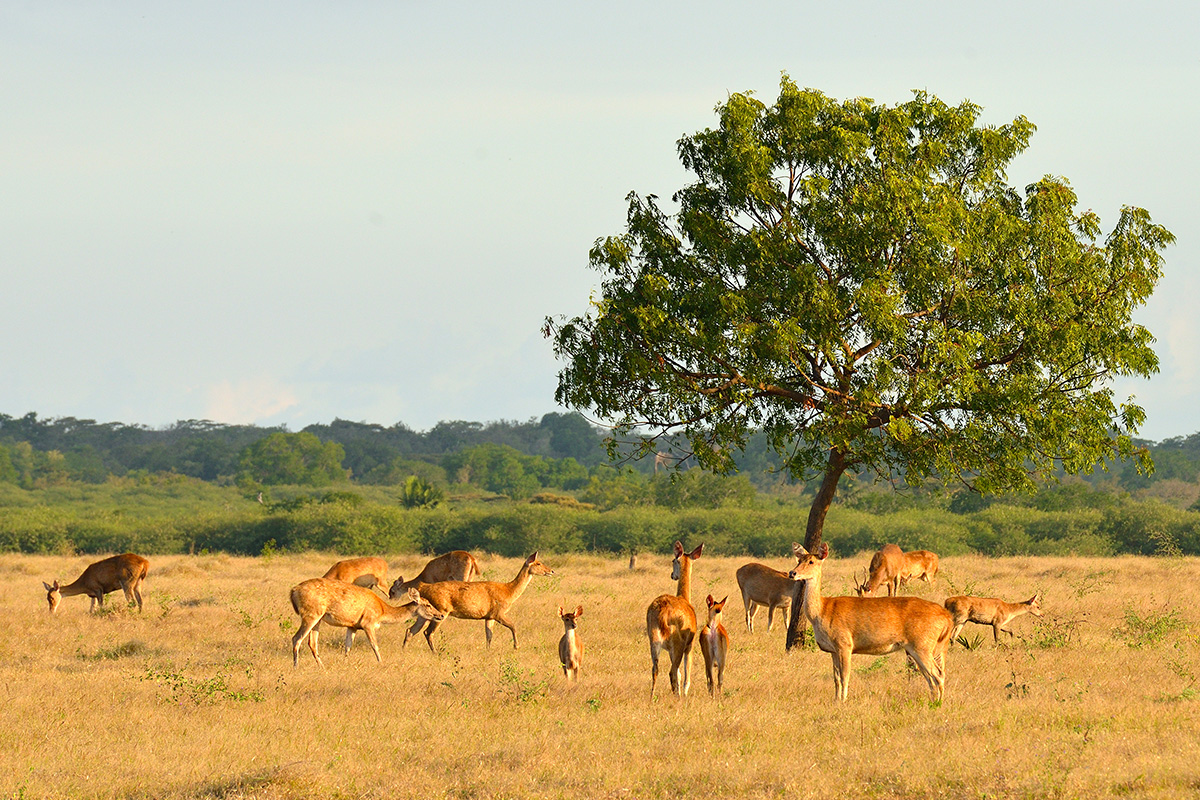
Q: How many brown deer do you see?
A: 13